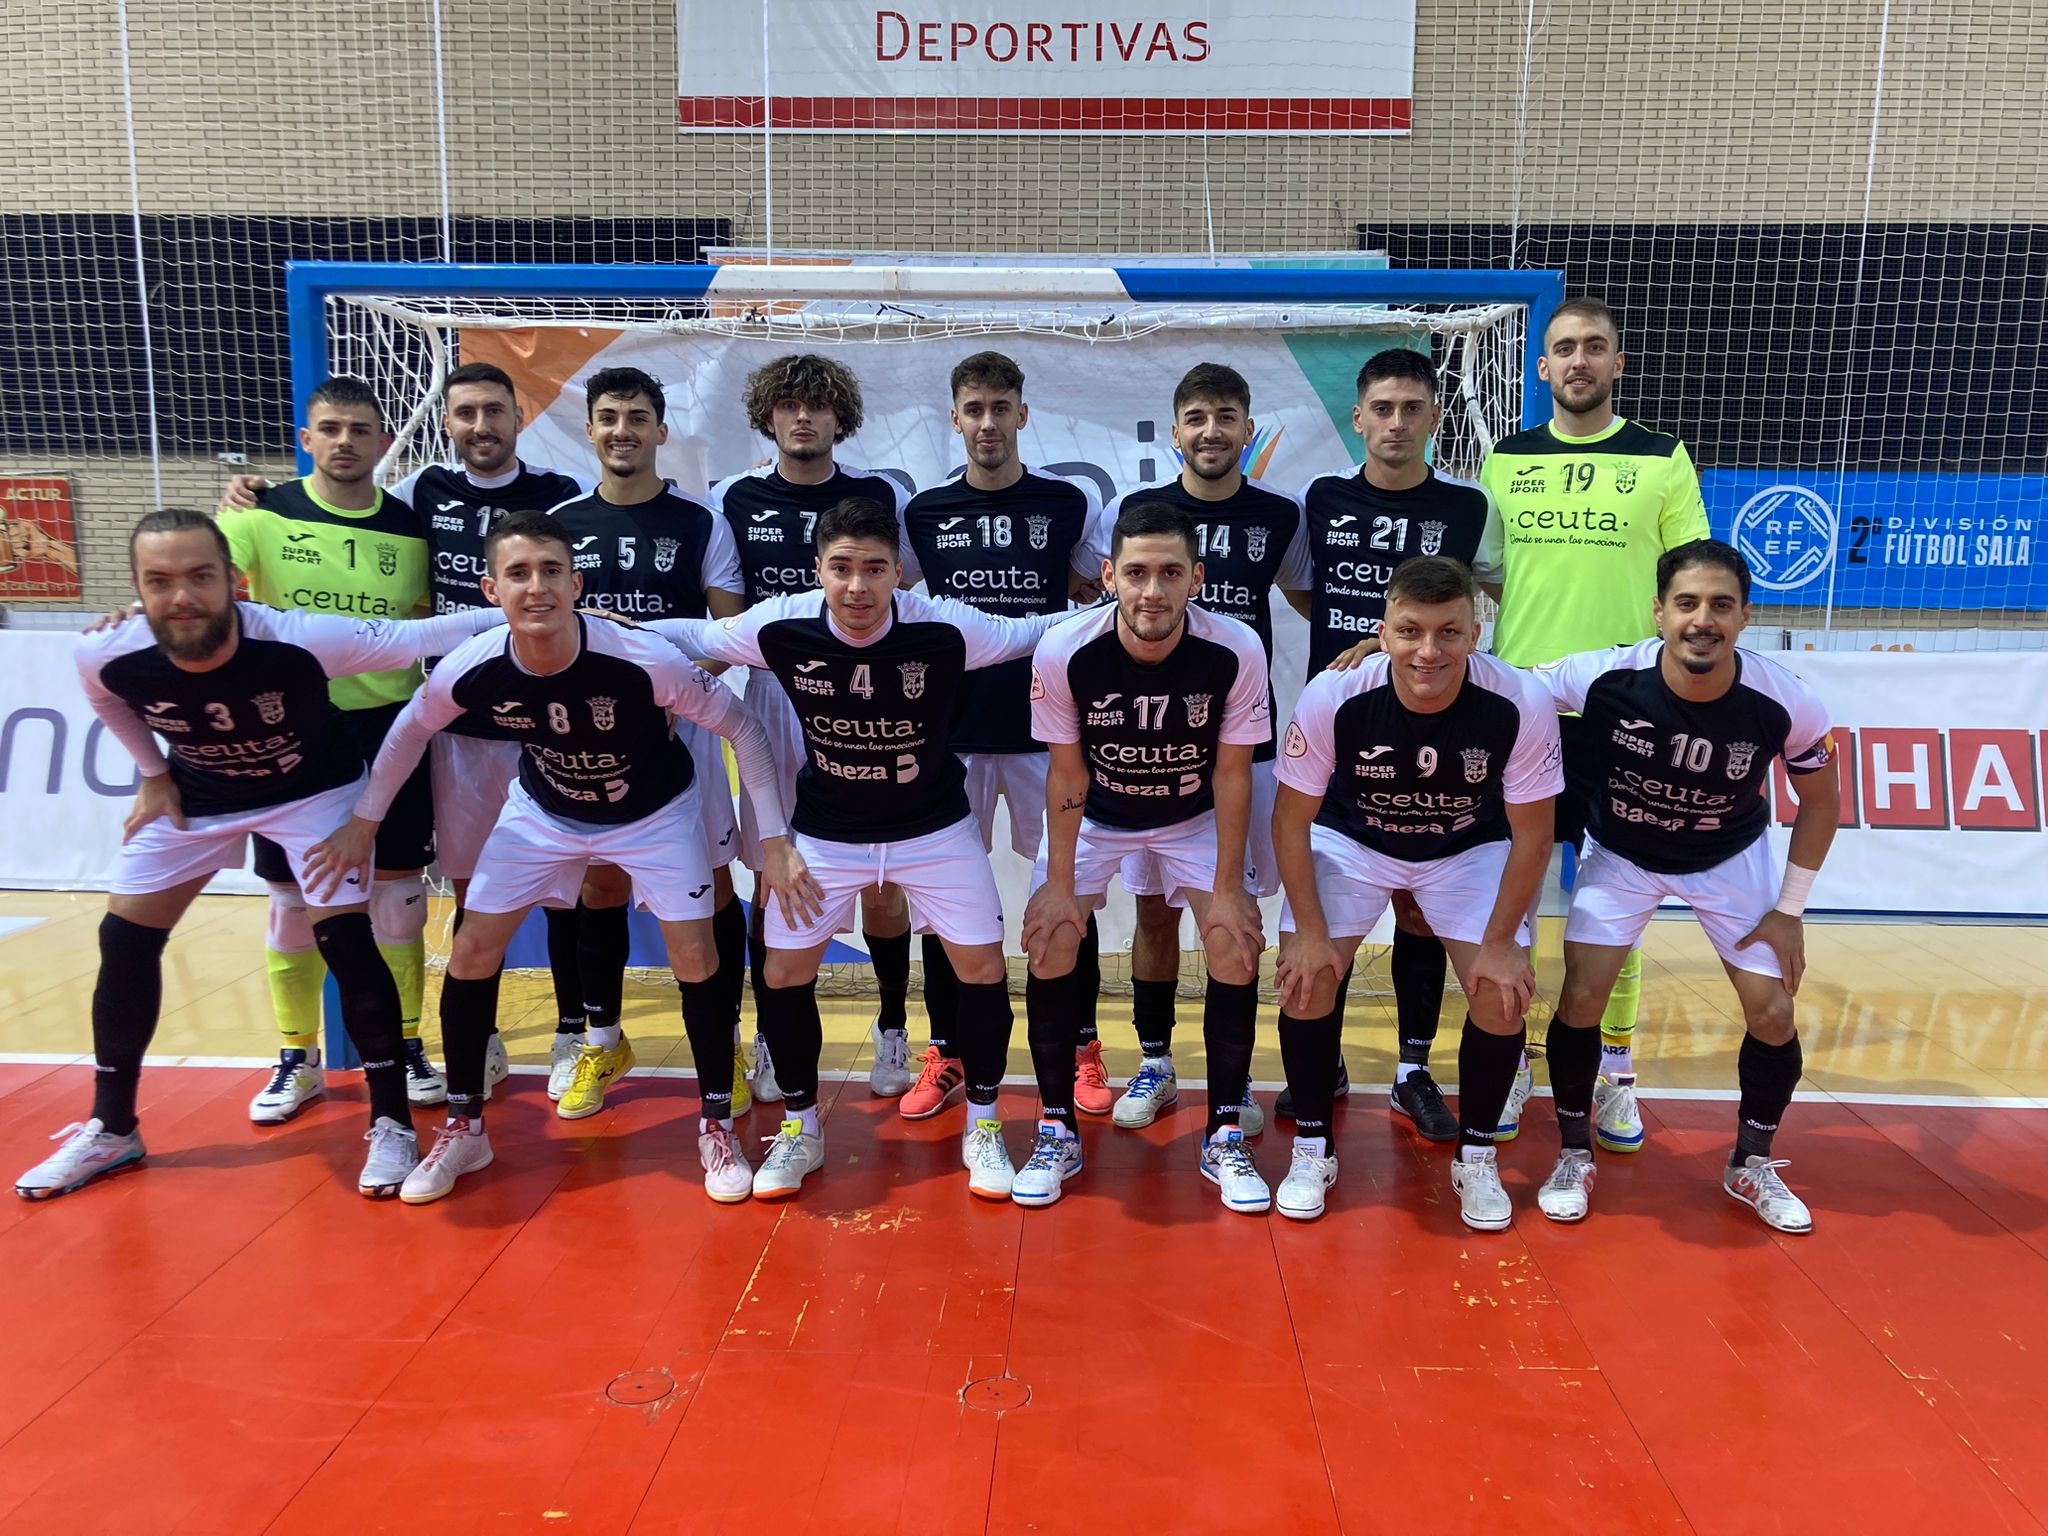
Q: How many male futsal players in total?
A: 14